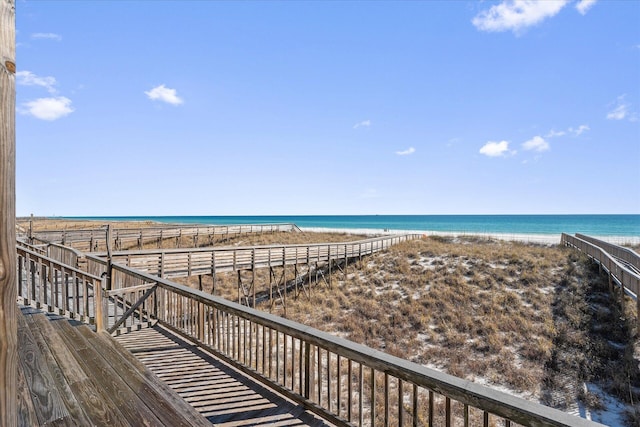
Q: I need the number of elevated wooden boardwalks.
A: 3